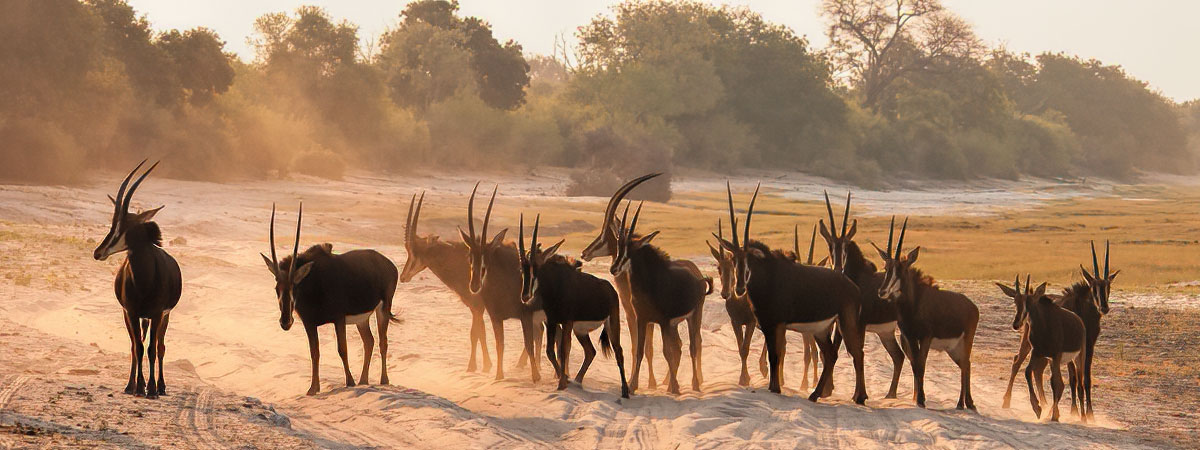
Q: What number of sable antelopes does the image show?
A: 14